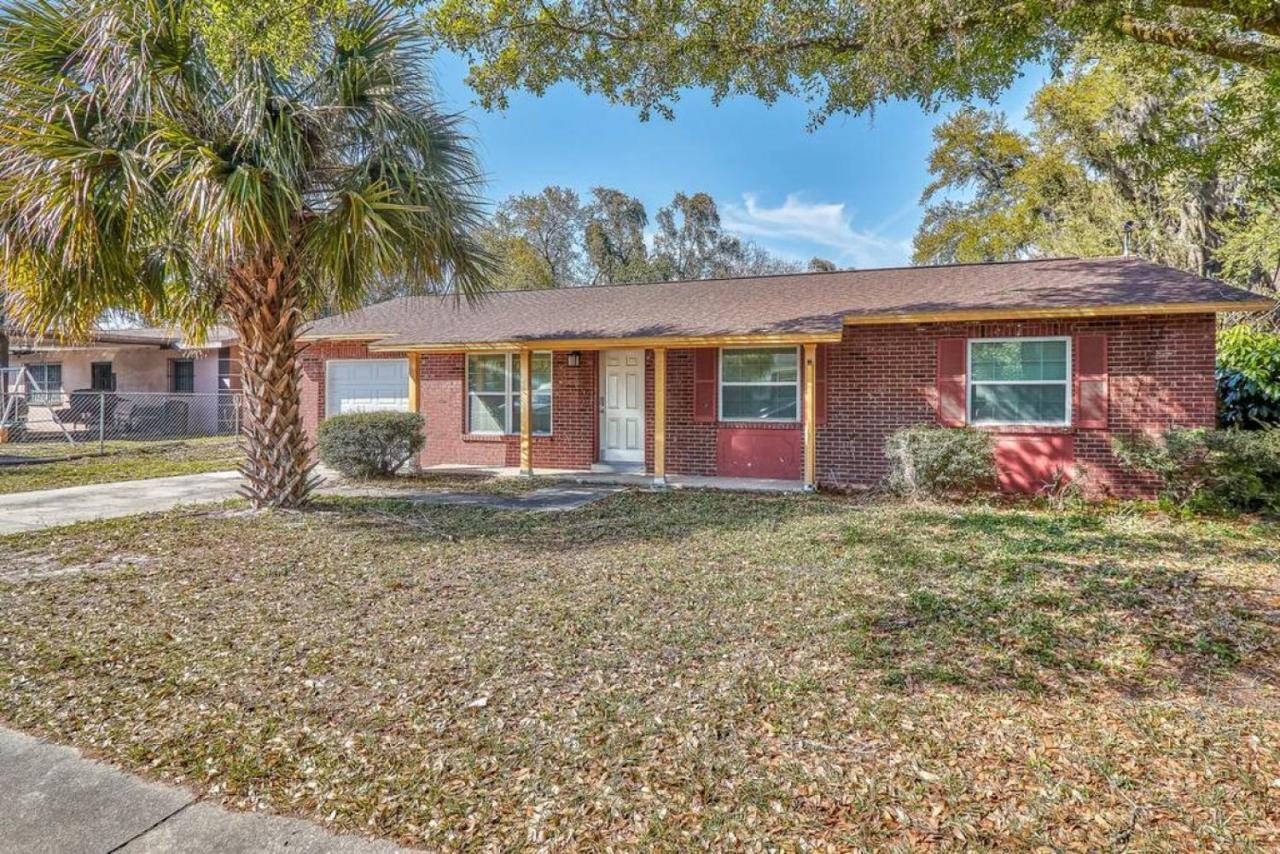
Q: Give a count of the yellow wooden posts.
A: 4